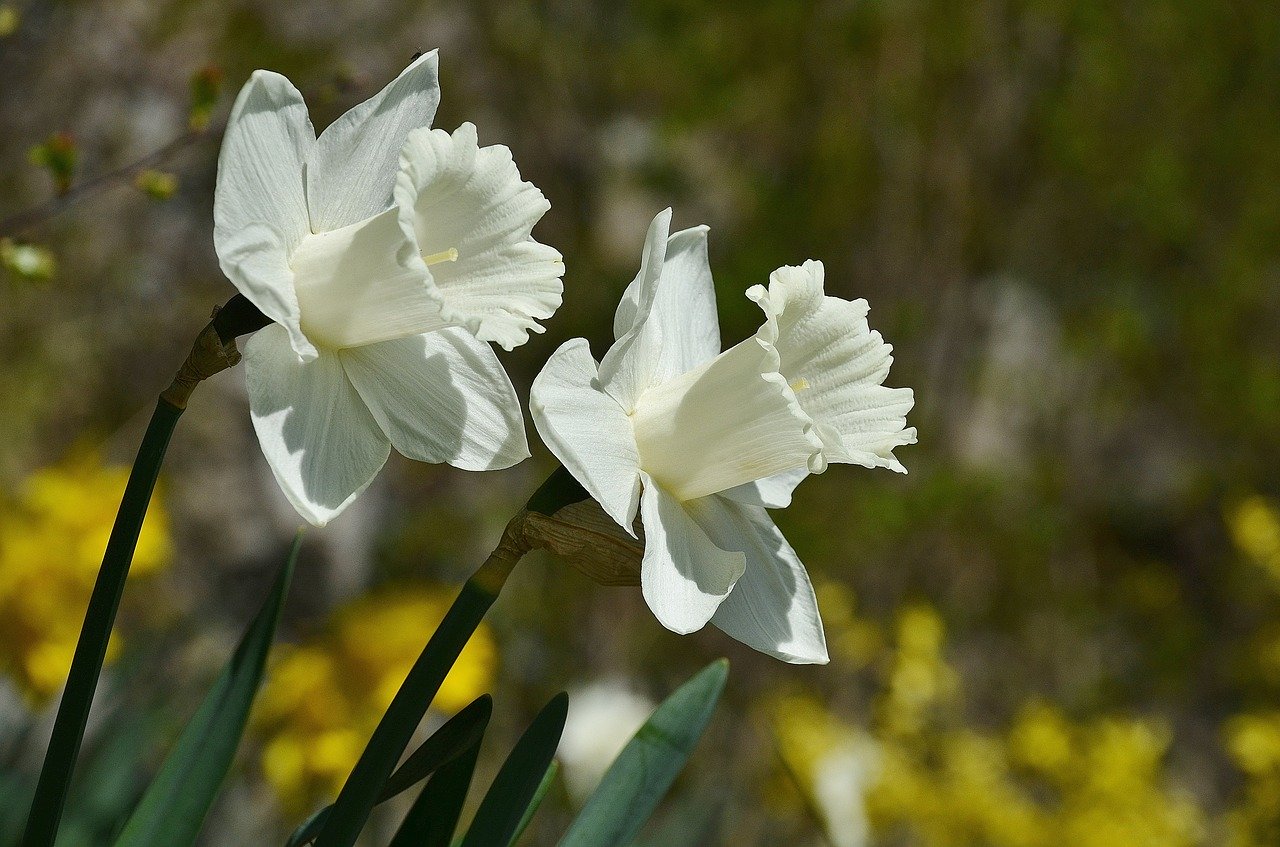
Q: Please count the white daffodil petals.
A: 11